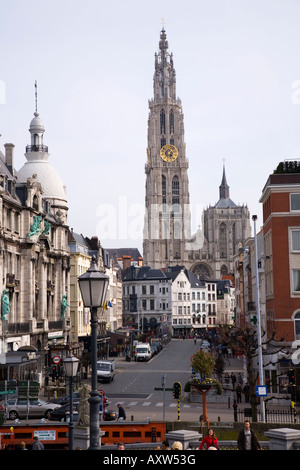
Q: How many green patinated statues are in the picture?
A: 4